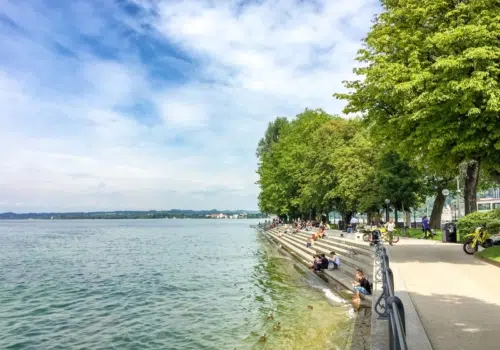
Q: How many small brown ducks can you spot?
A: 4